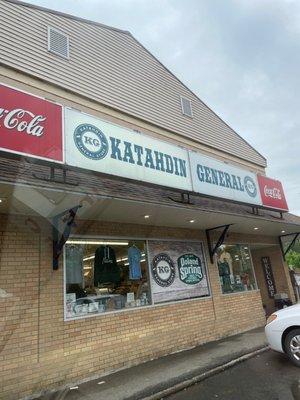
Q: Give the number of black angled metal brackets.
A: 3